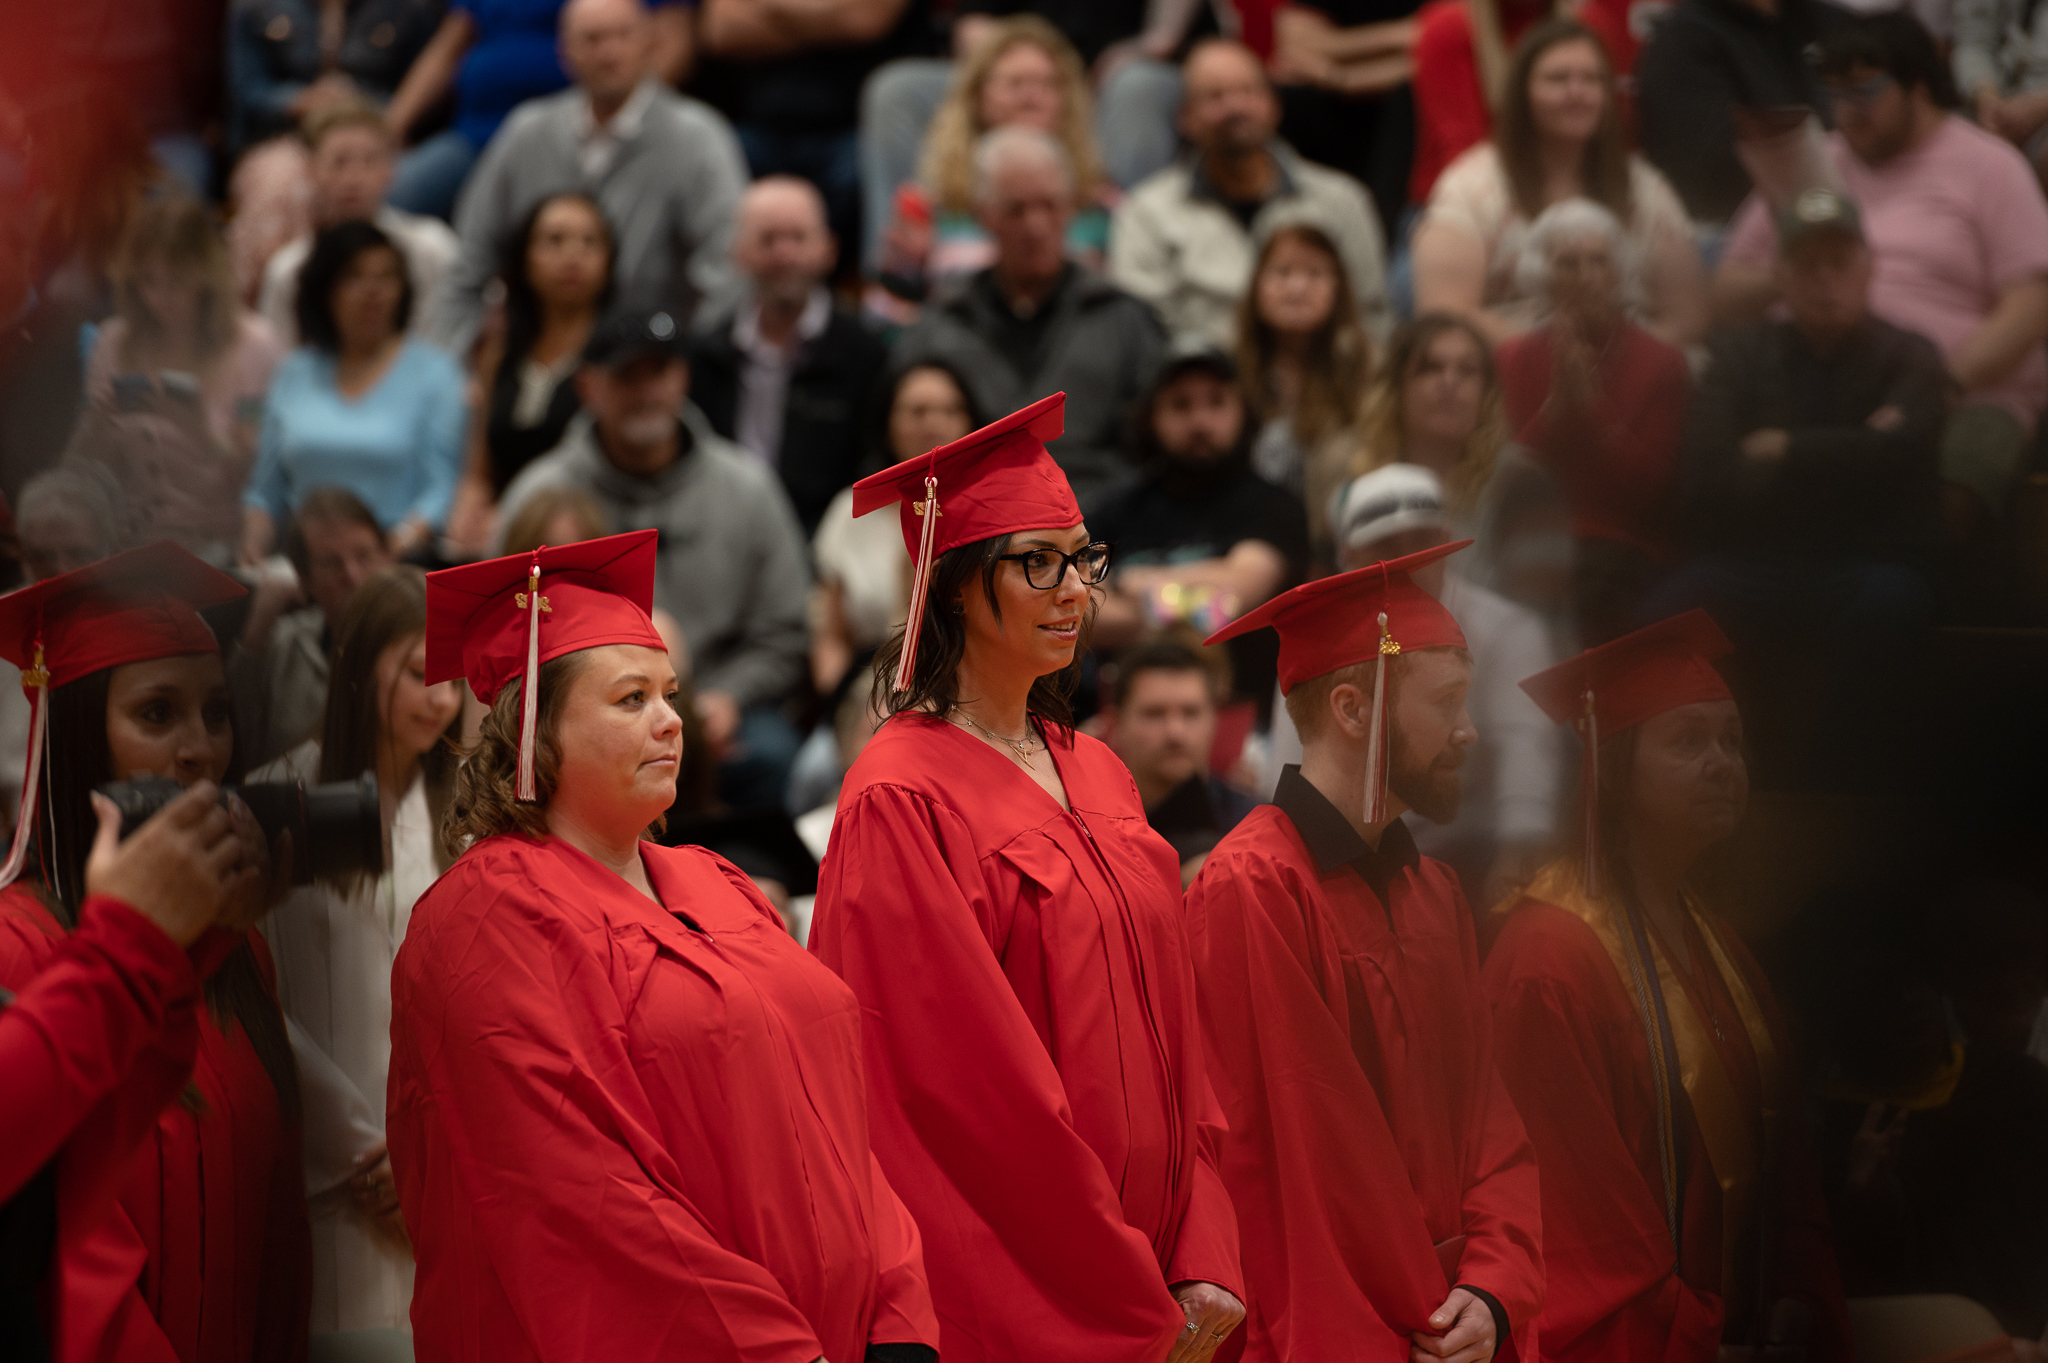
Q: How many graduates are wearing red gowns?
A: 5